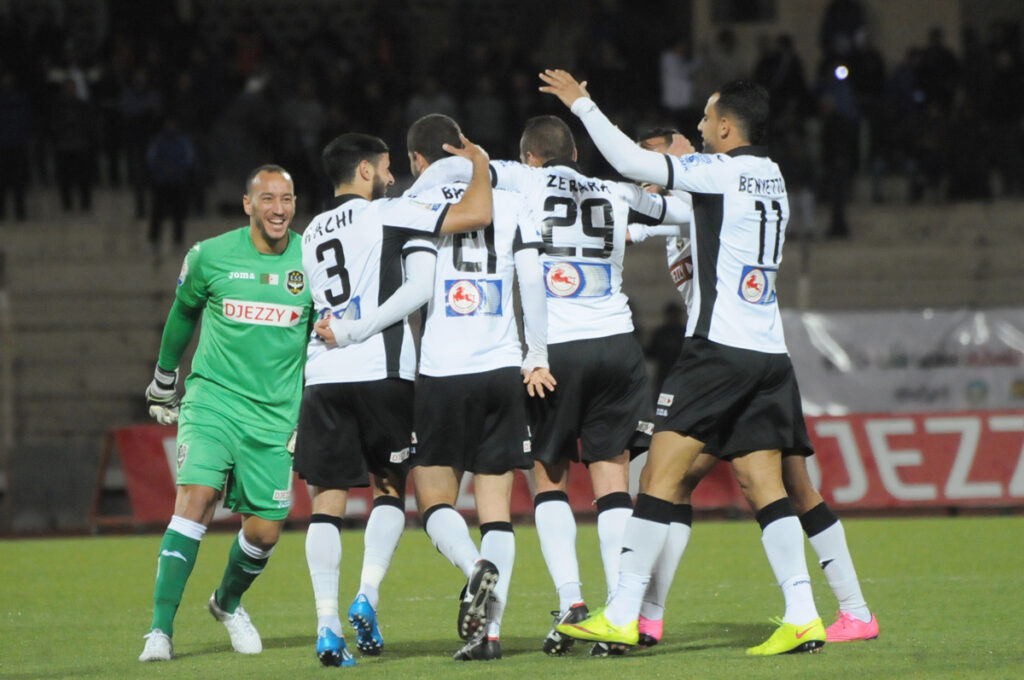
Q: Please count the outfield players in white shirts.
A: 5